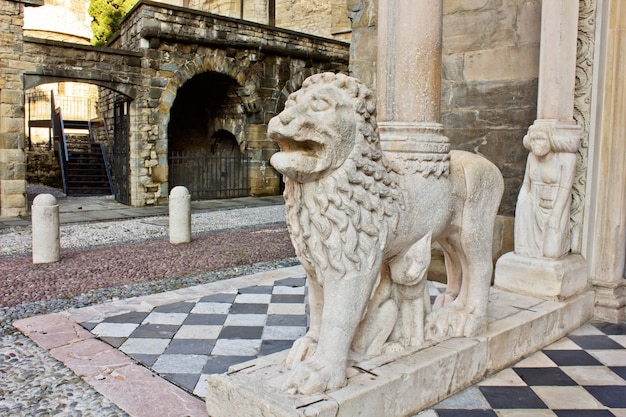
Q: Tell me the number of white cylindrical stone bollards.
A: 2